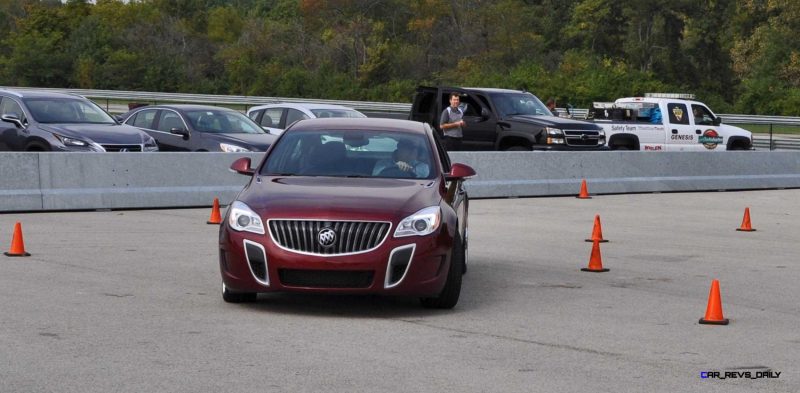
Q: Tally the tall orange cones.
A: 7